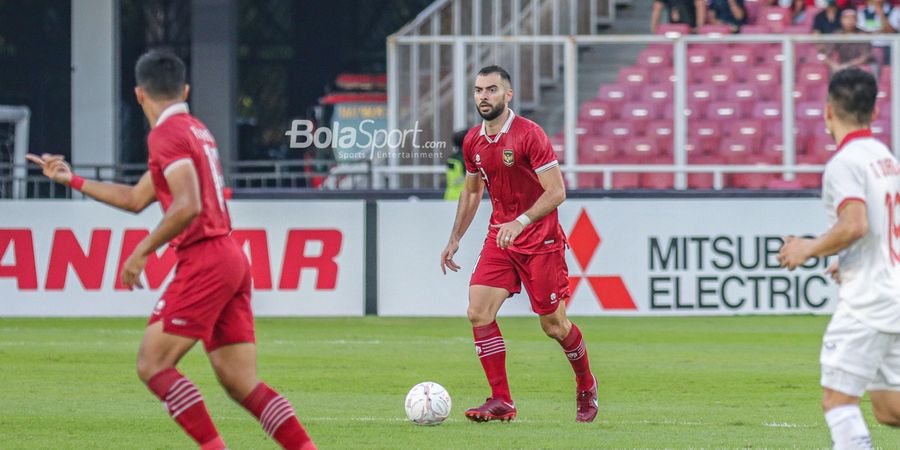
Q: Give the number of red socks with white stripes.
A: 4